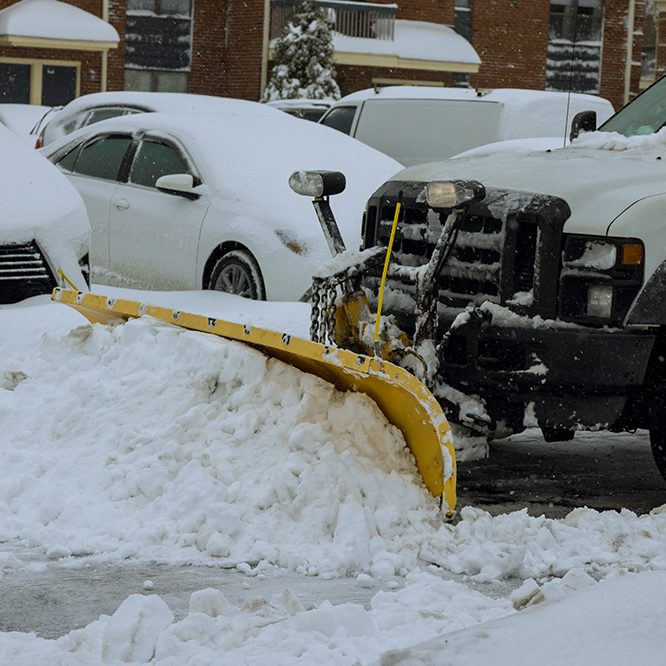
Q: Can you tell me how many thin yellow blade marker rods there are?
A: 2